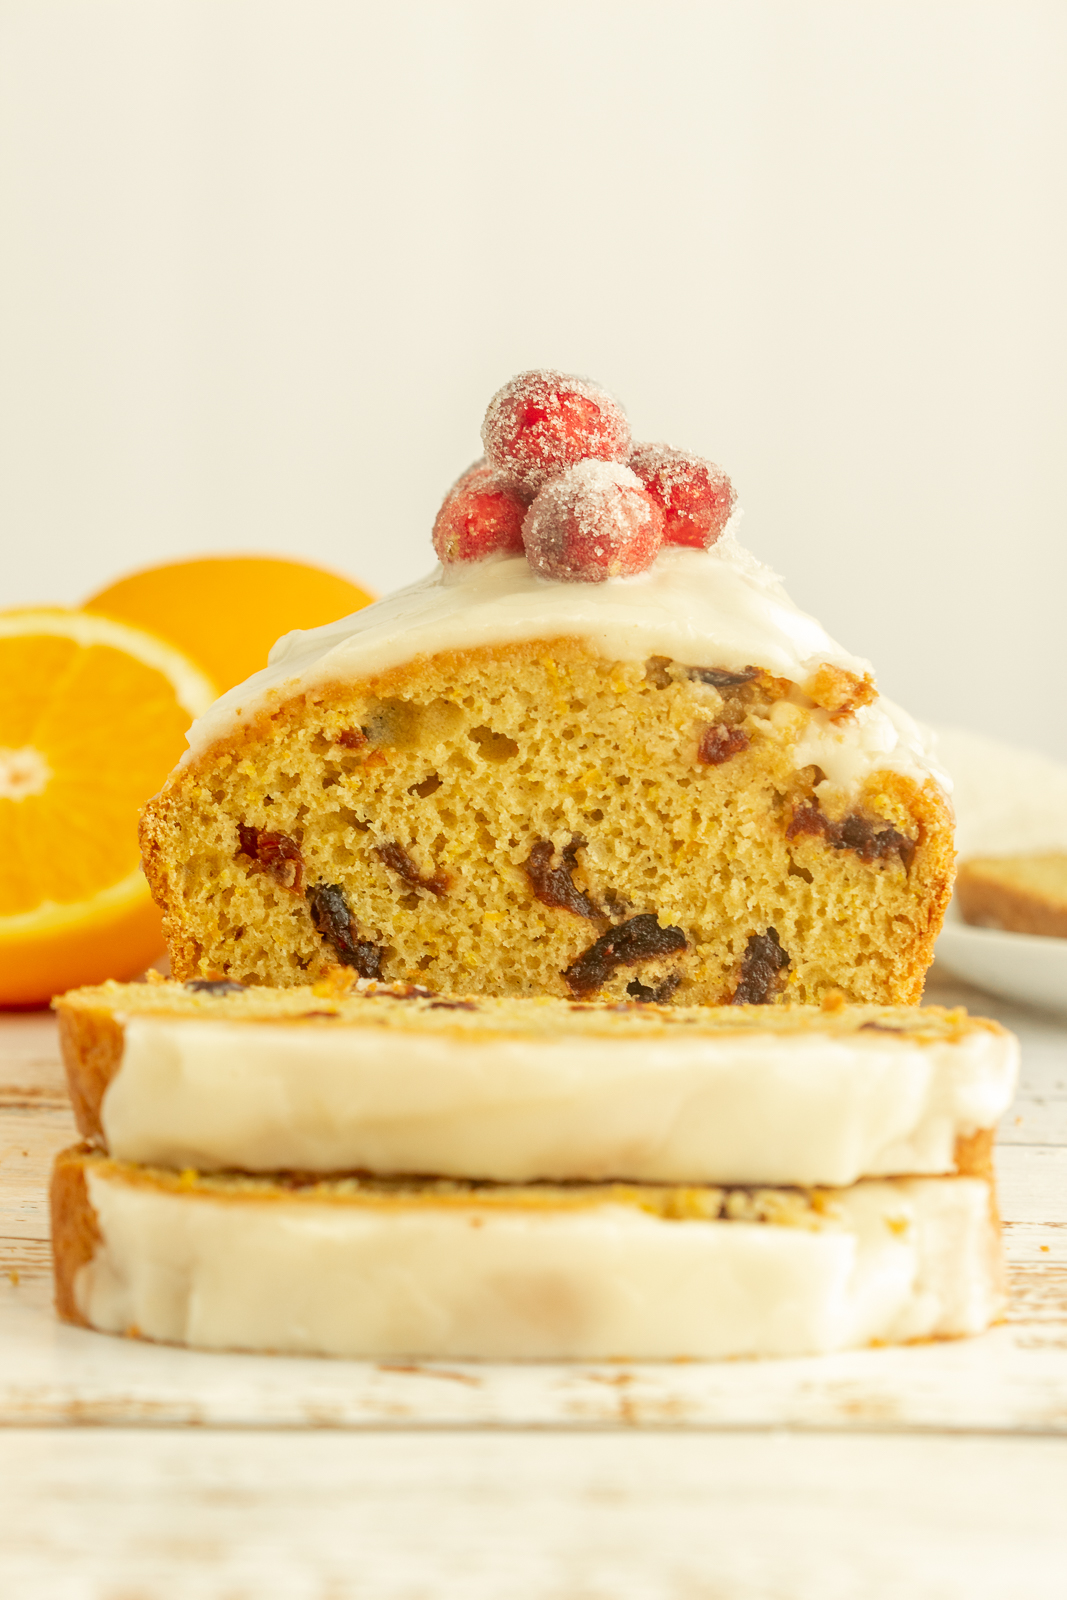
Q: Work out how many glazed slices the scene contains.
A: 2